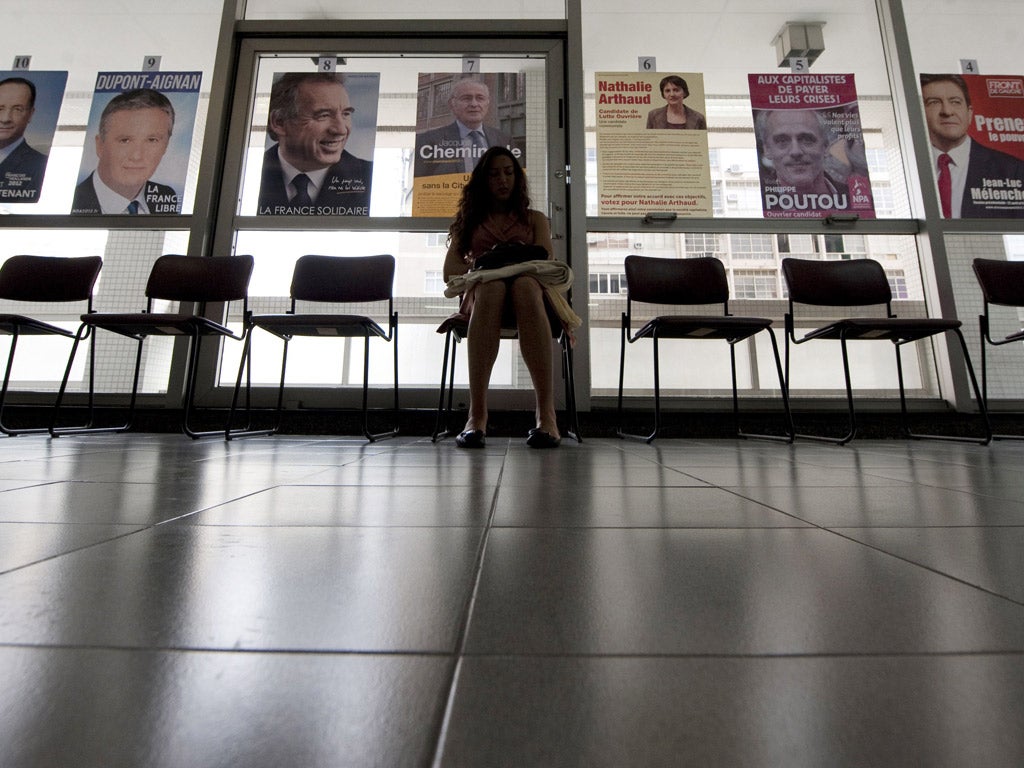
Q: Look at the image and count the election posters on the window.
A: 7